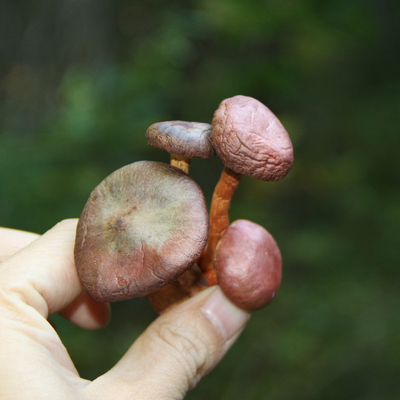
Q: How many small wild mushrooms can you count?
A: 4